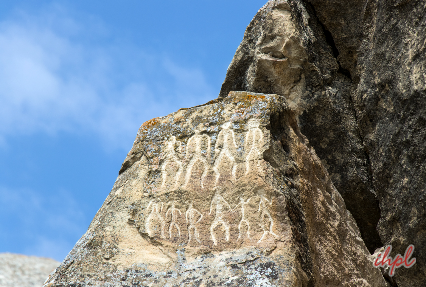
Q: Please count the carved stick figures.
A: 10